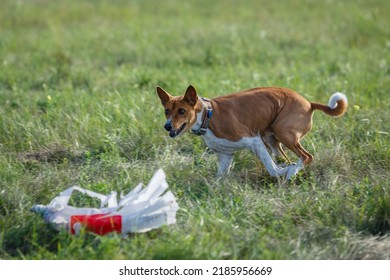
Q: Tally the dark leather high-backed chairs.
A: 0